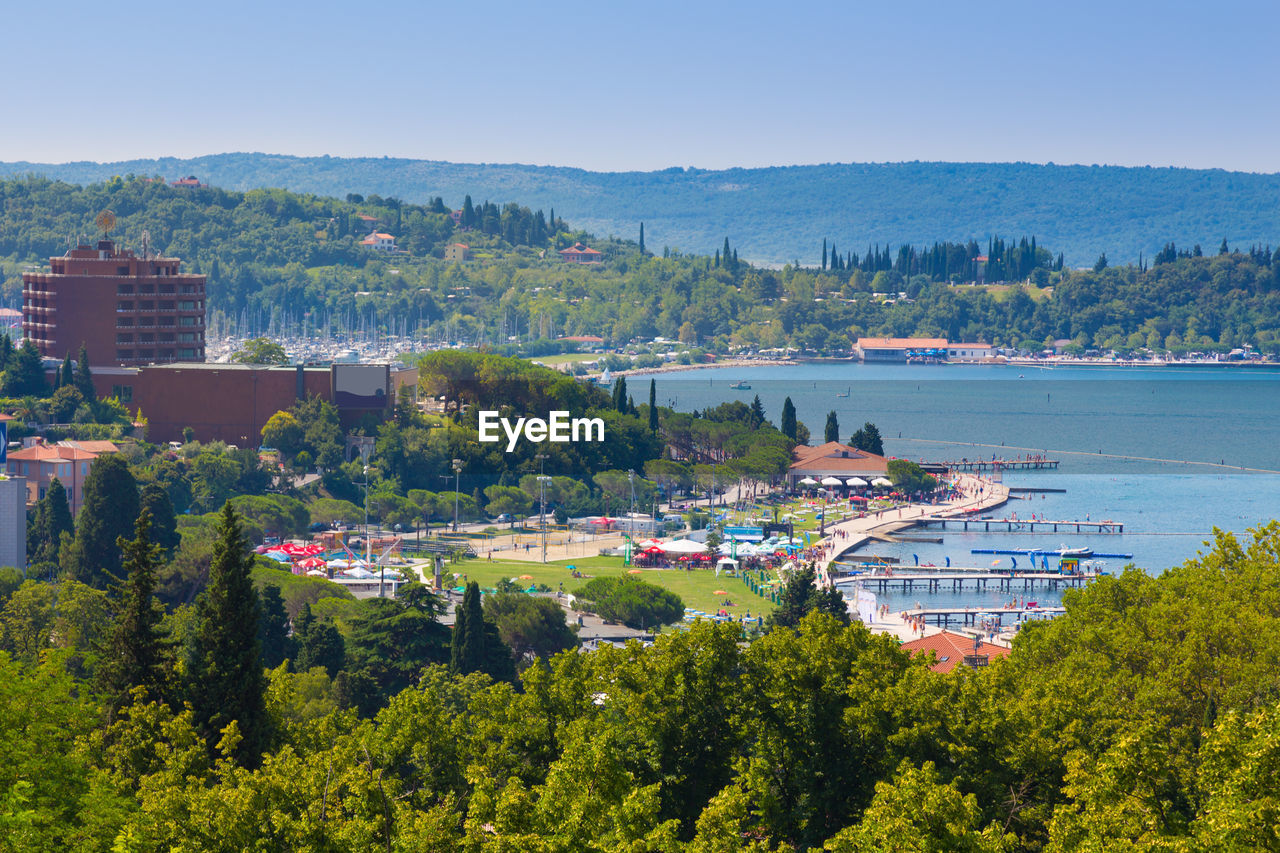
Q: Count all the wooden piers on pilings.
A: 4